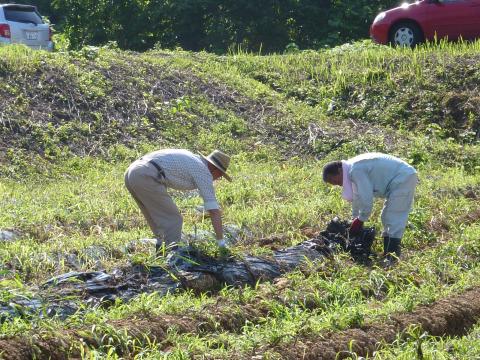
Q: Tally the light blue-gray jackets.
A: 1